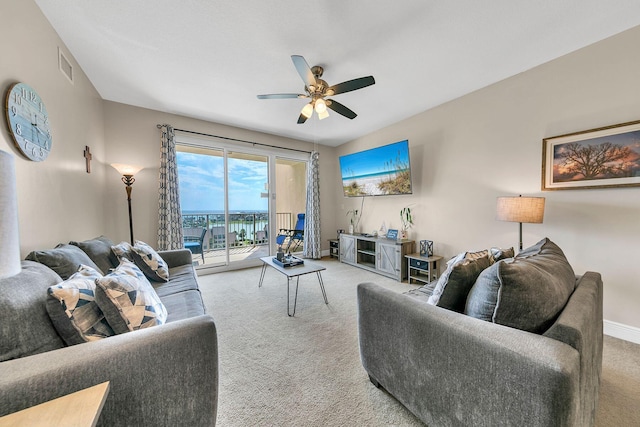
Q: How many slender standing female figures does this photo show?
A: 0